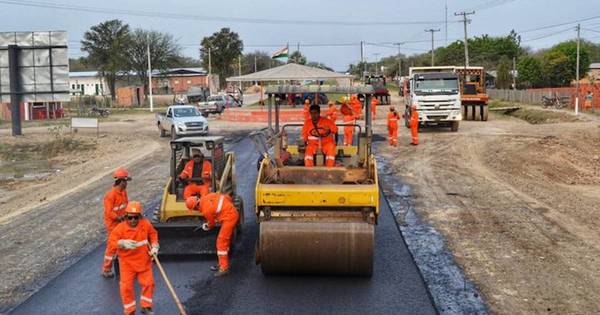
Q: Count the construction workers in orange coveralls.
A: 12